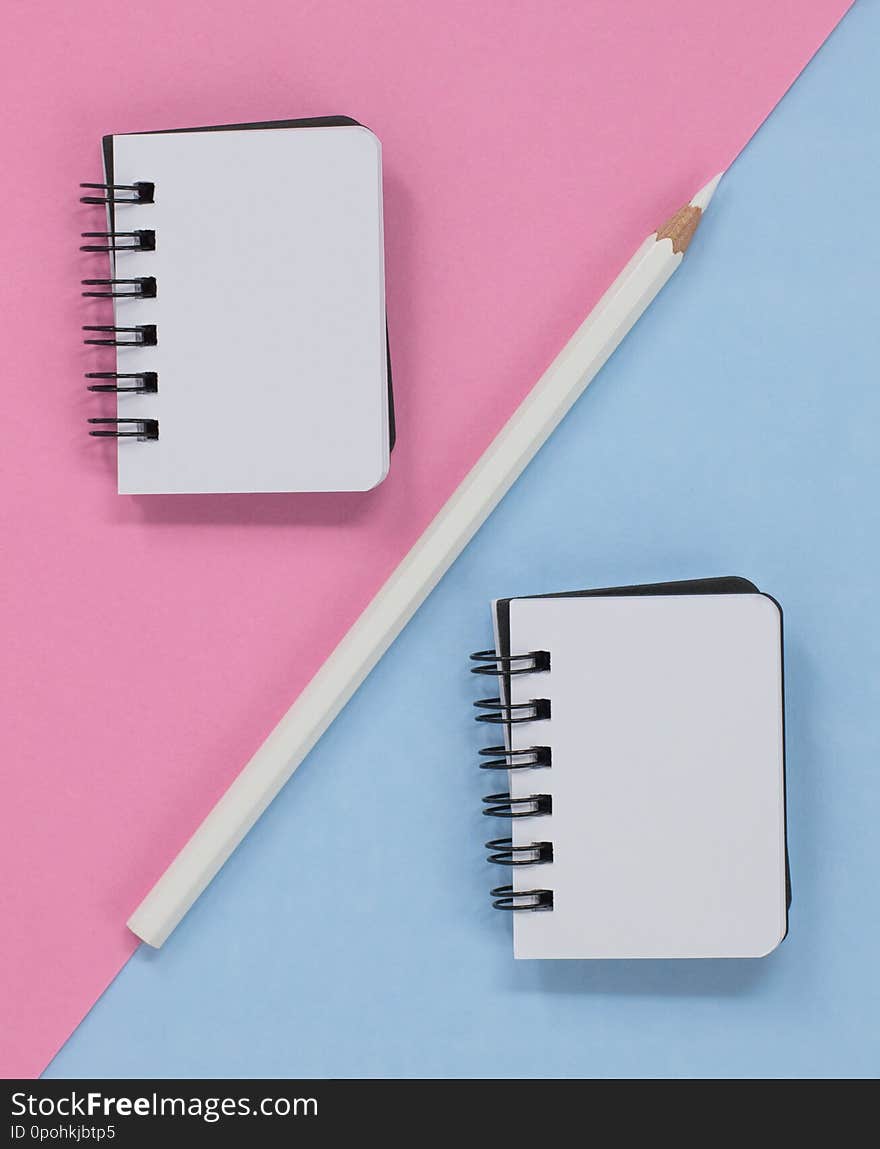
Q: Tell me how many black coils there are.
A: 12